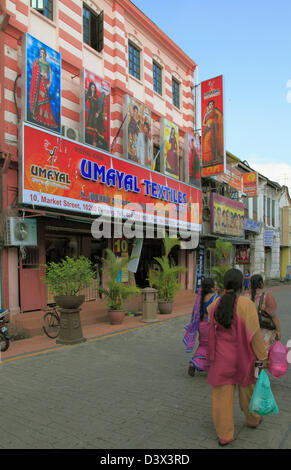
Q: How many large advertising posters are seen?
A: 6